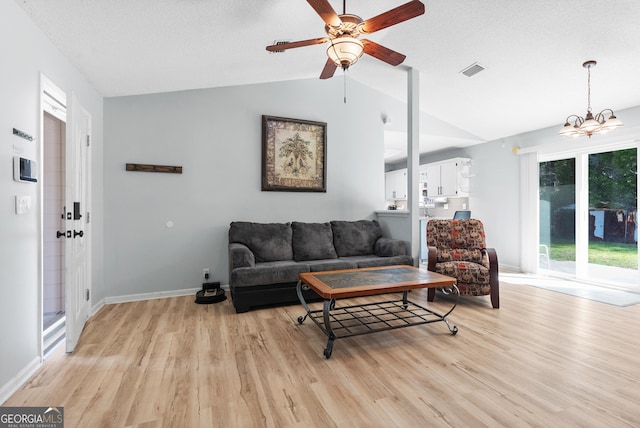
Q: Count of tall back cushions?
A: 3